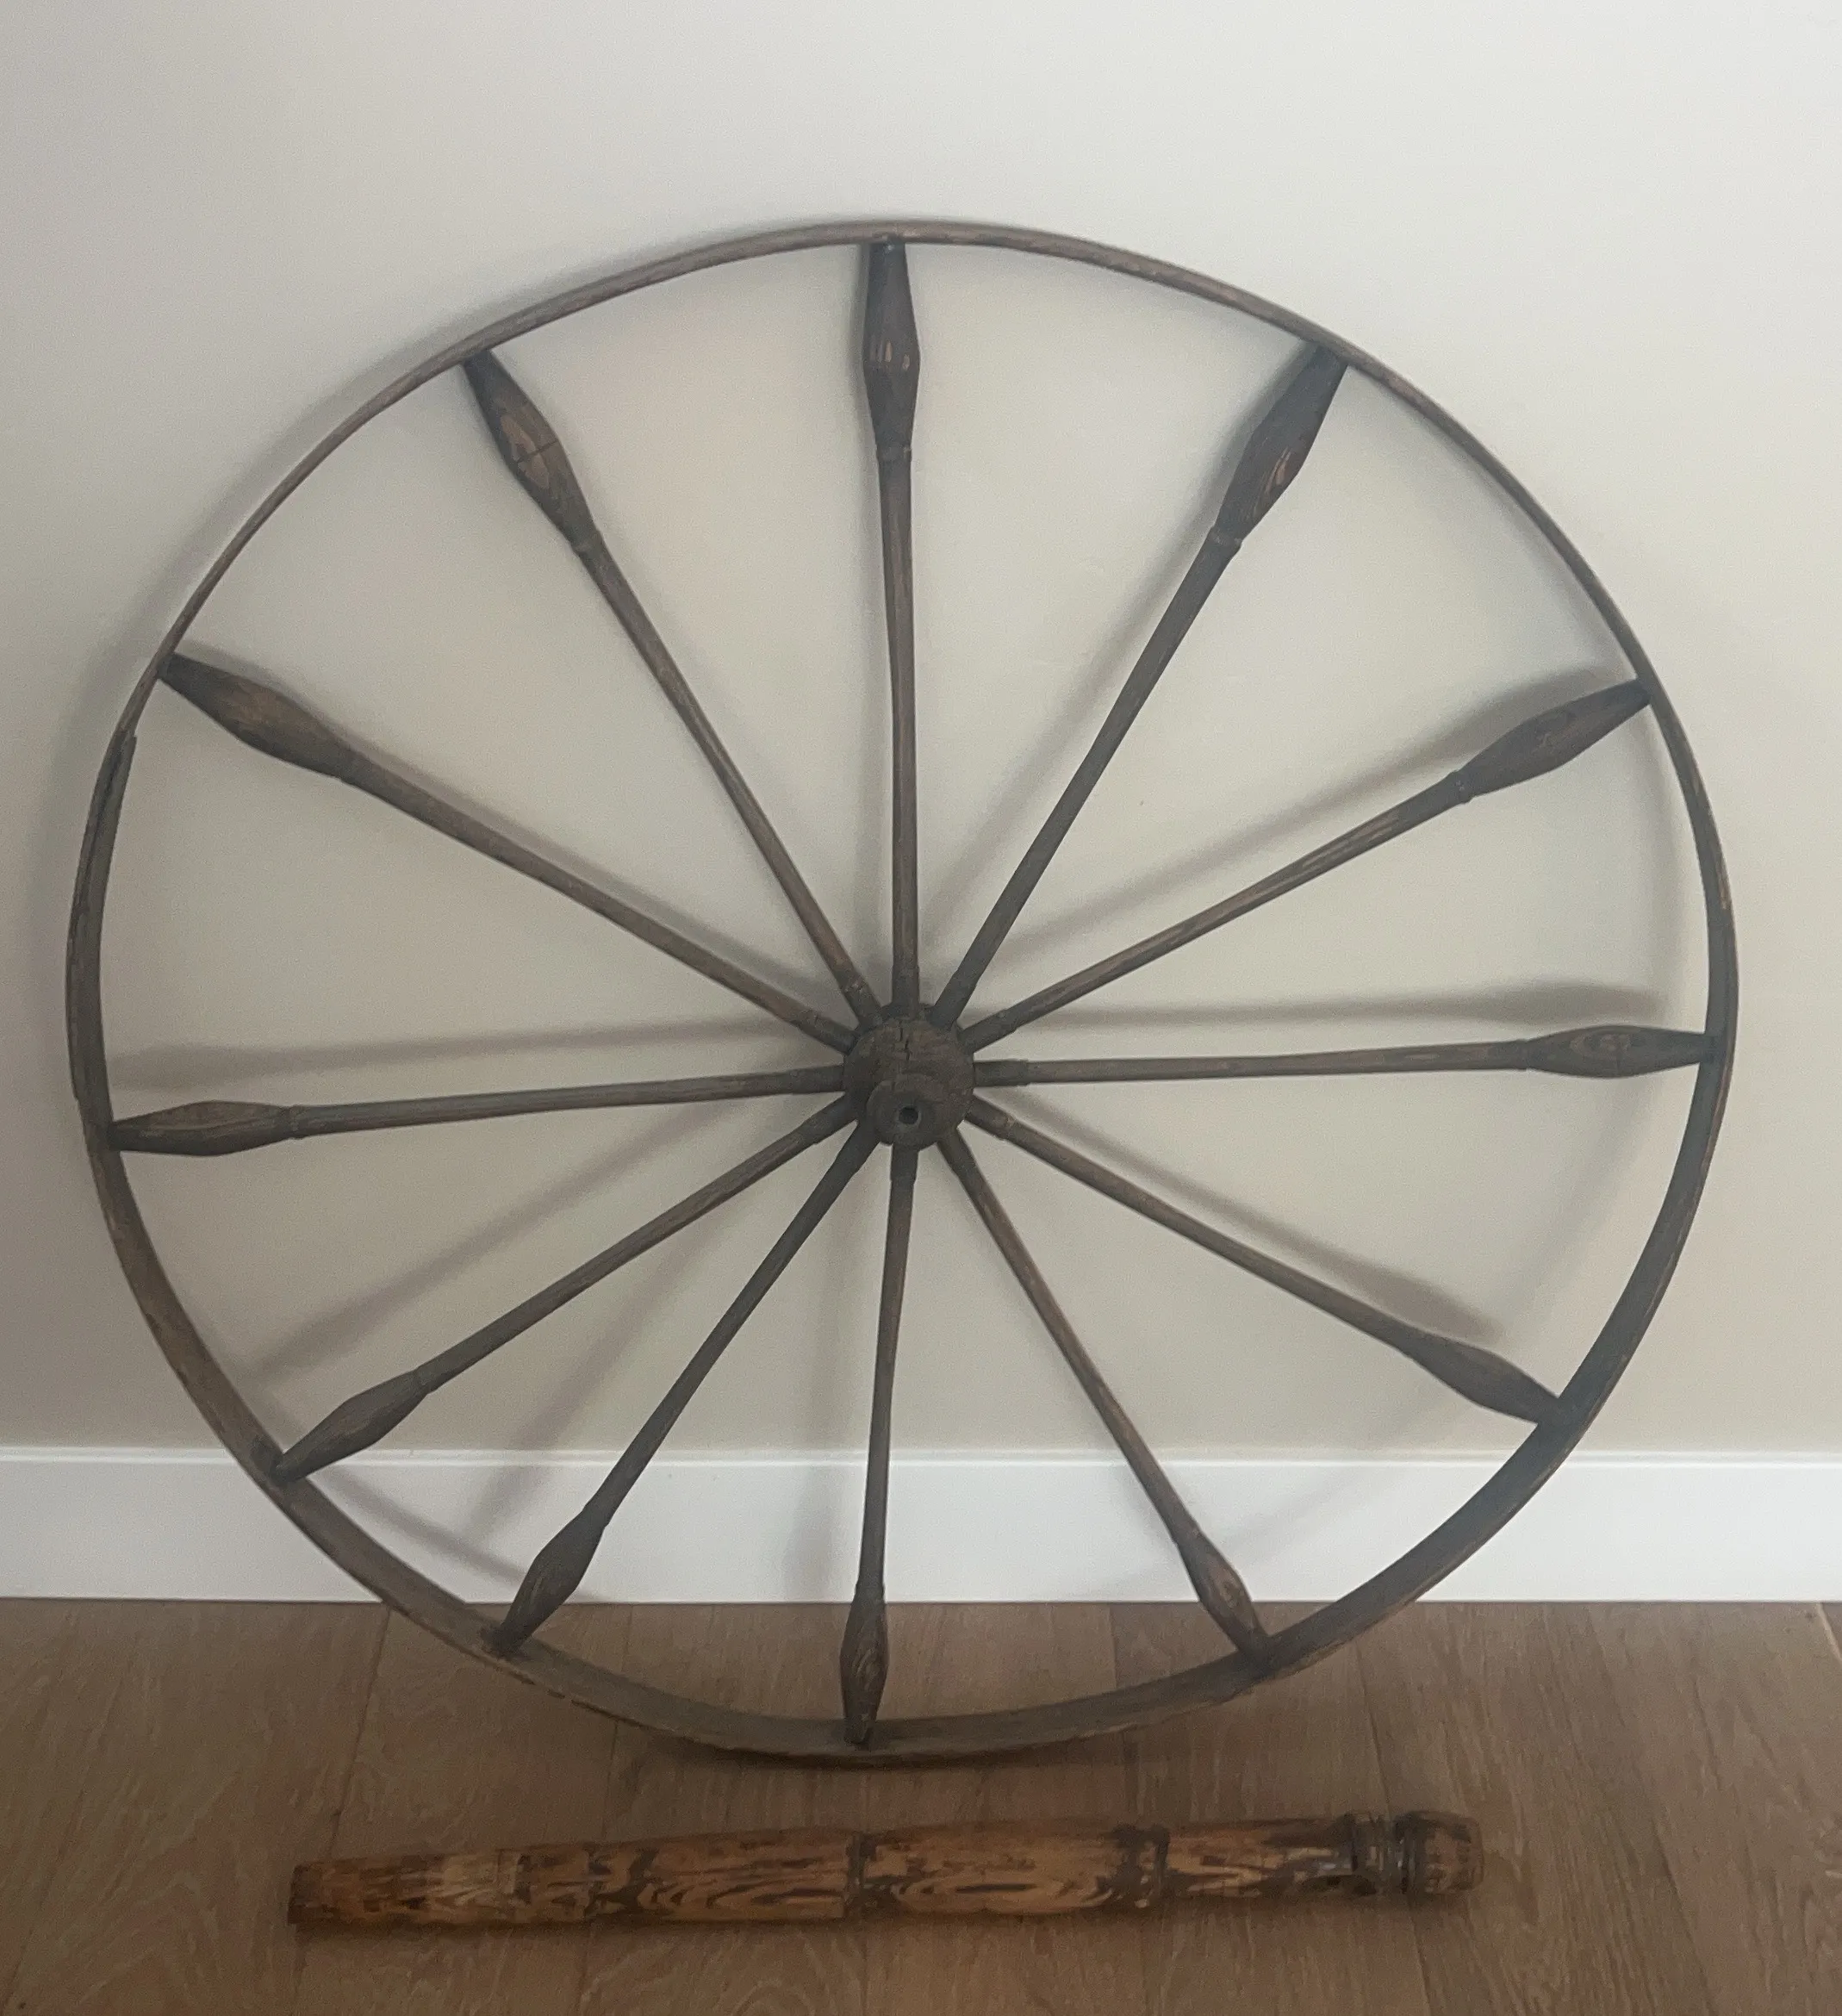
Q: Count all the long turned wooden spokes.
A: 12